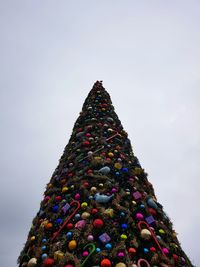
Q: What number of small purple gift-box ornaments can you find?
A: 4